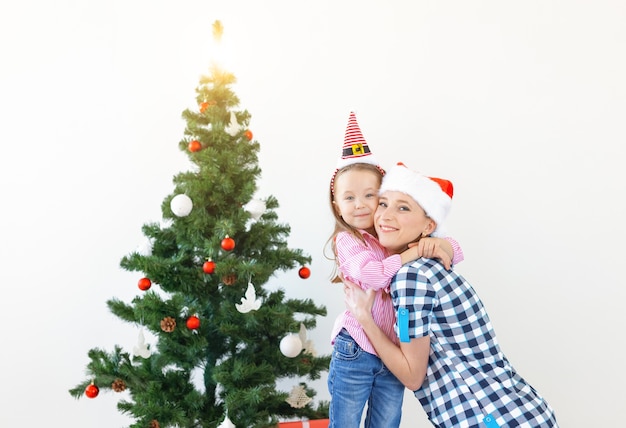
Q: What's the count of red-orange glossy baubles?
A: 9